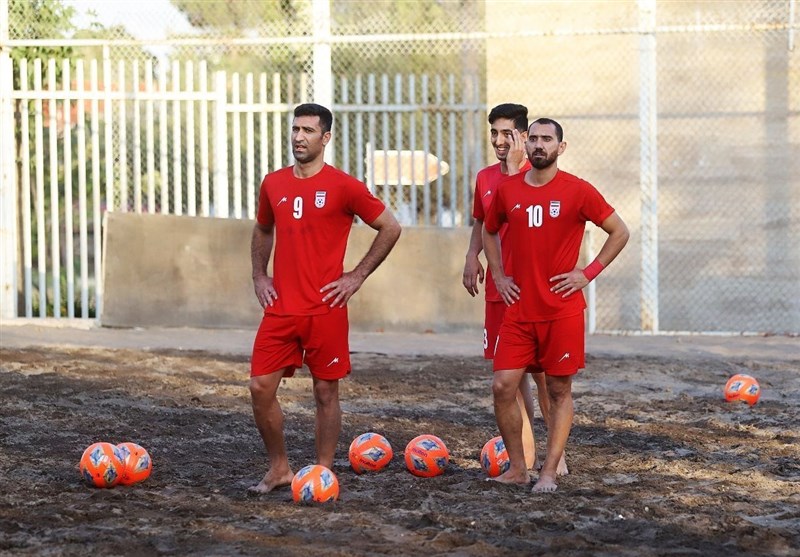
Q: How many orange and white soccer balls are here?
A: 7